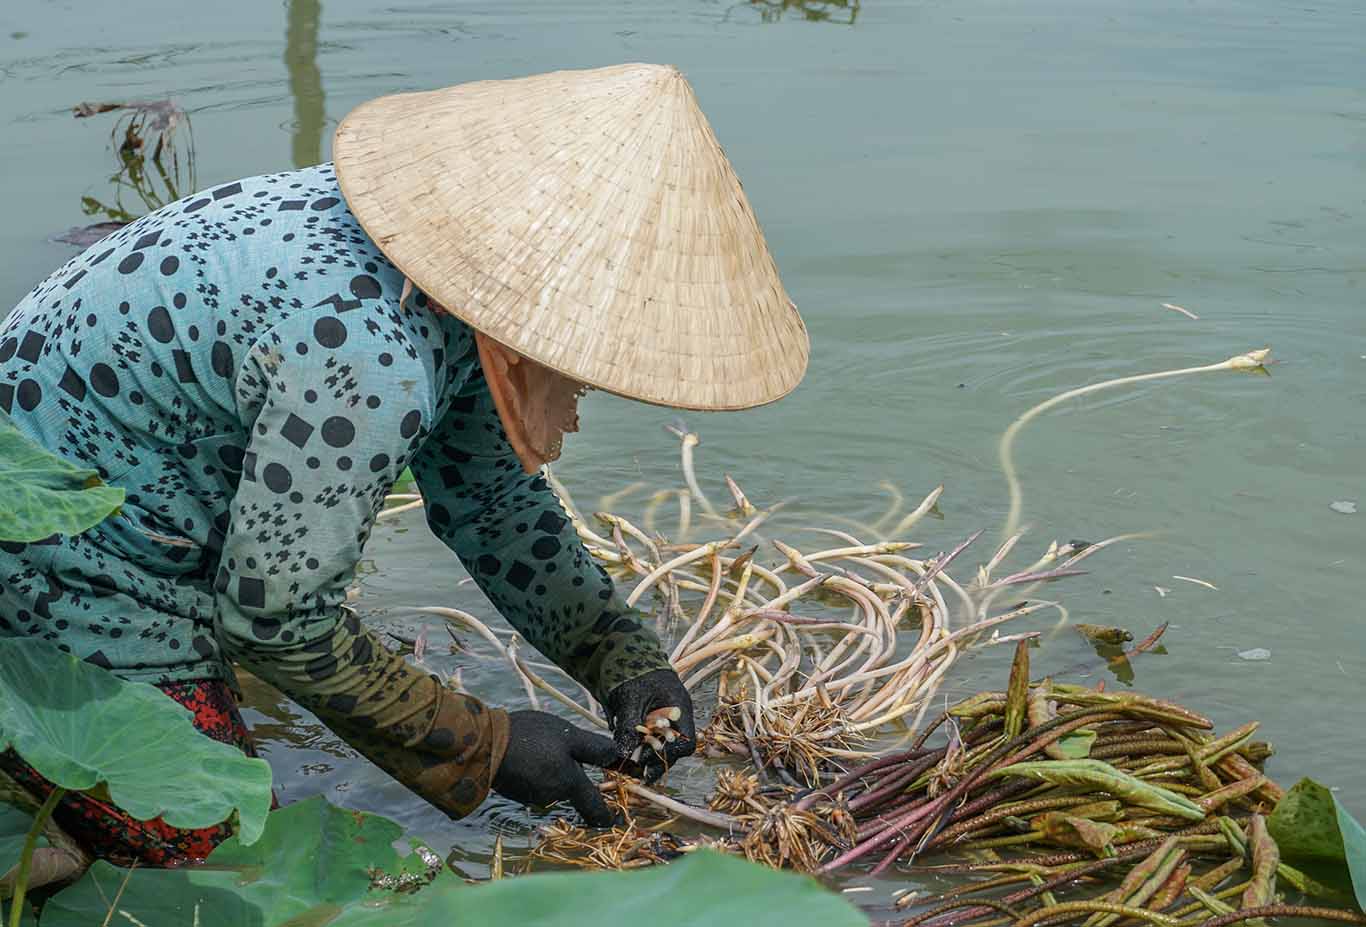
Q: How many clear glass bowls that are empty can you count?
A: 0